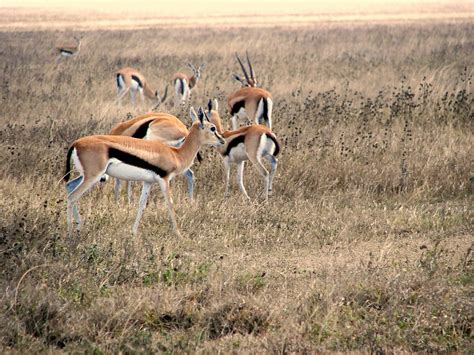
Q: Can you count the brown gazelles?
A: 7